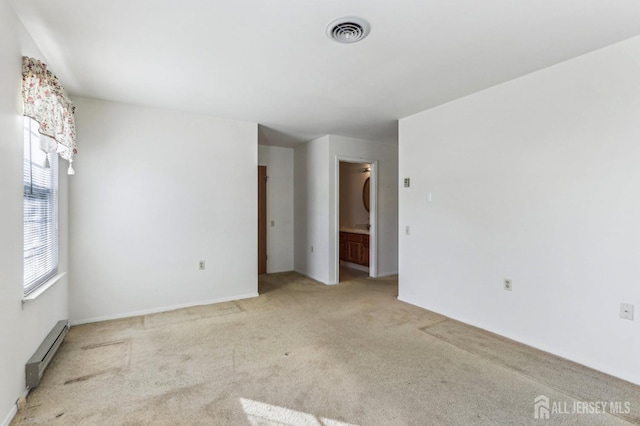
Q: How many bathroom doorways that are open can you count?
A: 1